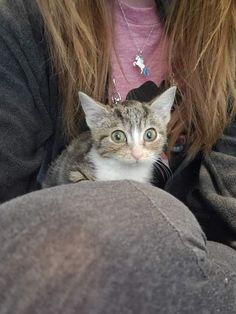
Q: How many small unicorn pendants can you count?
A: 1